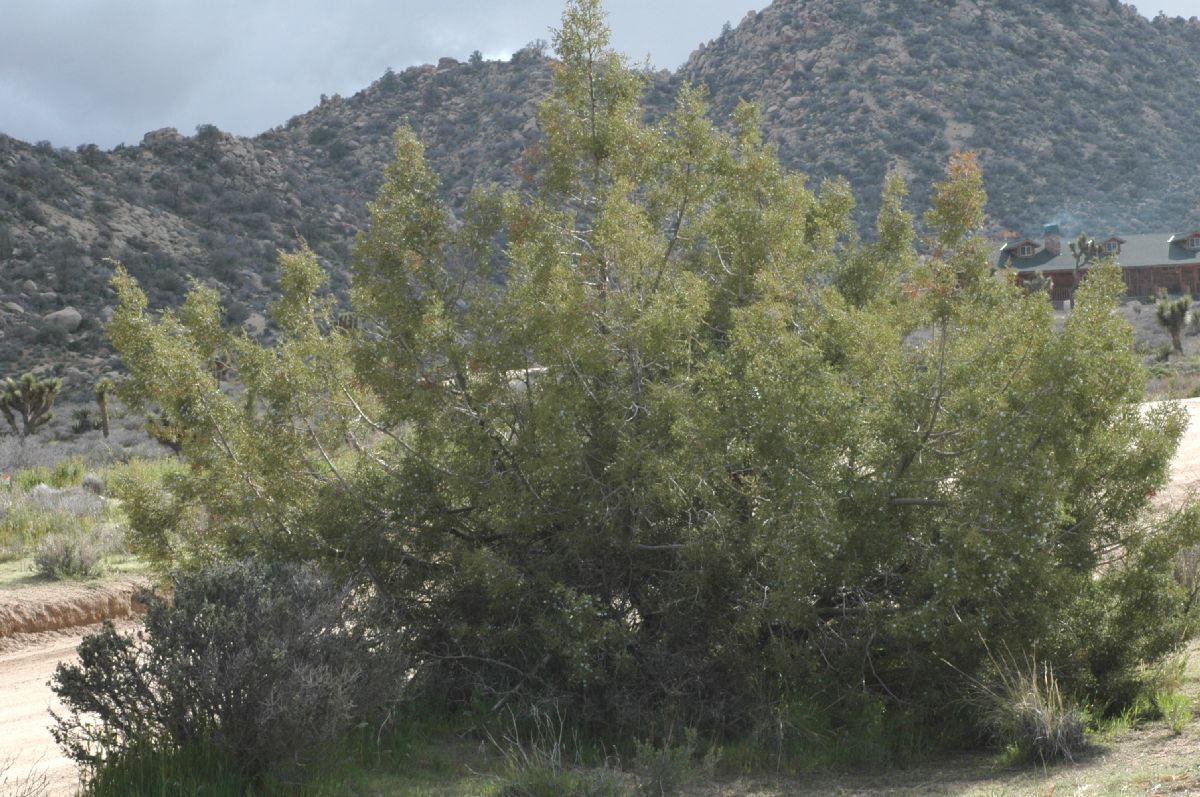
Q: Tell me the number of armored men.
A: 0